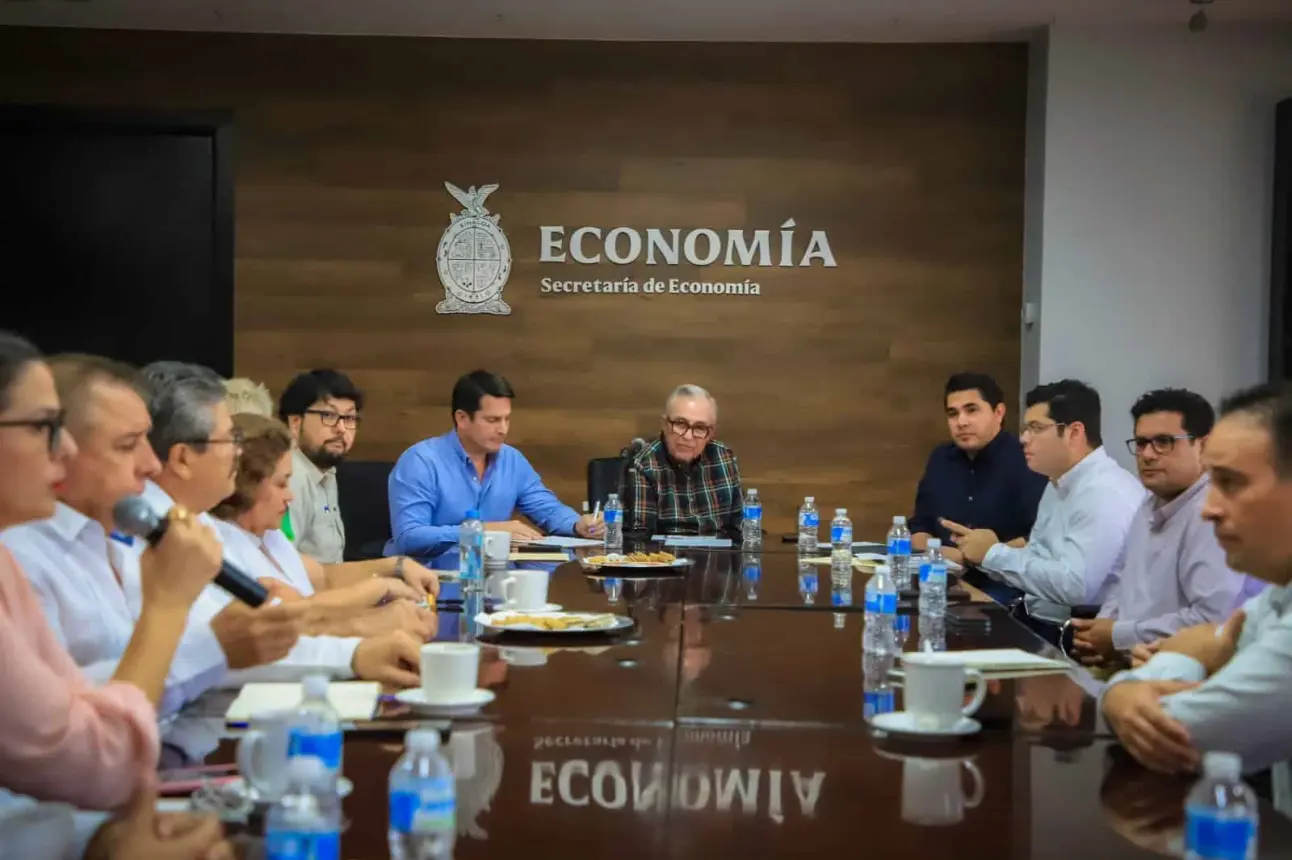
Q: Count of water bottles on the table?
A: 12